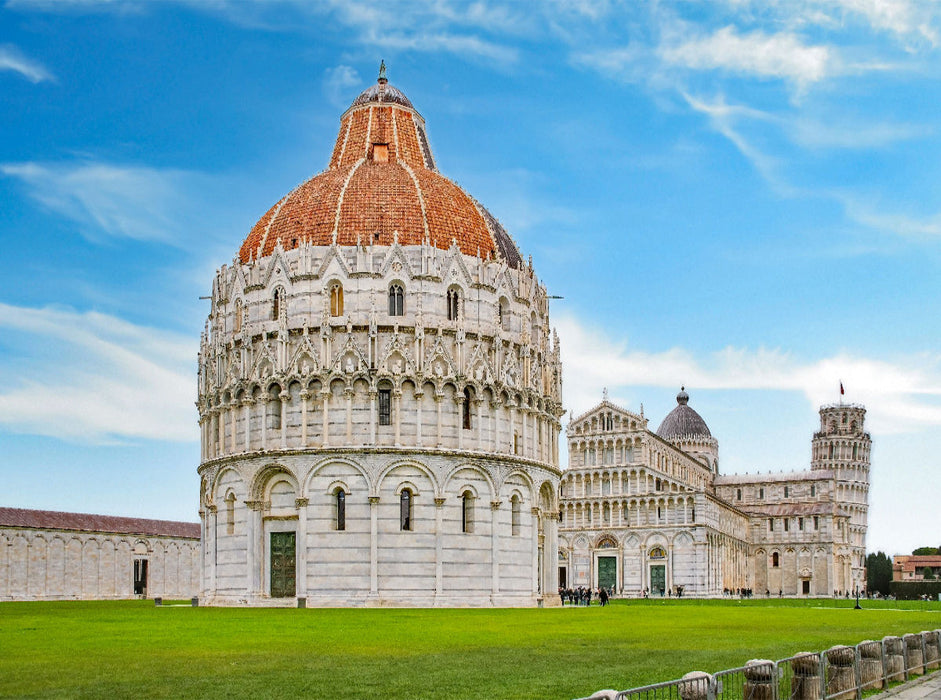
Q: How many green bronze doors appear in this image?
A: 3